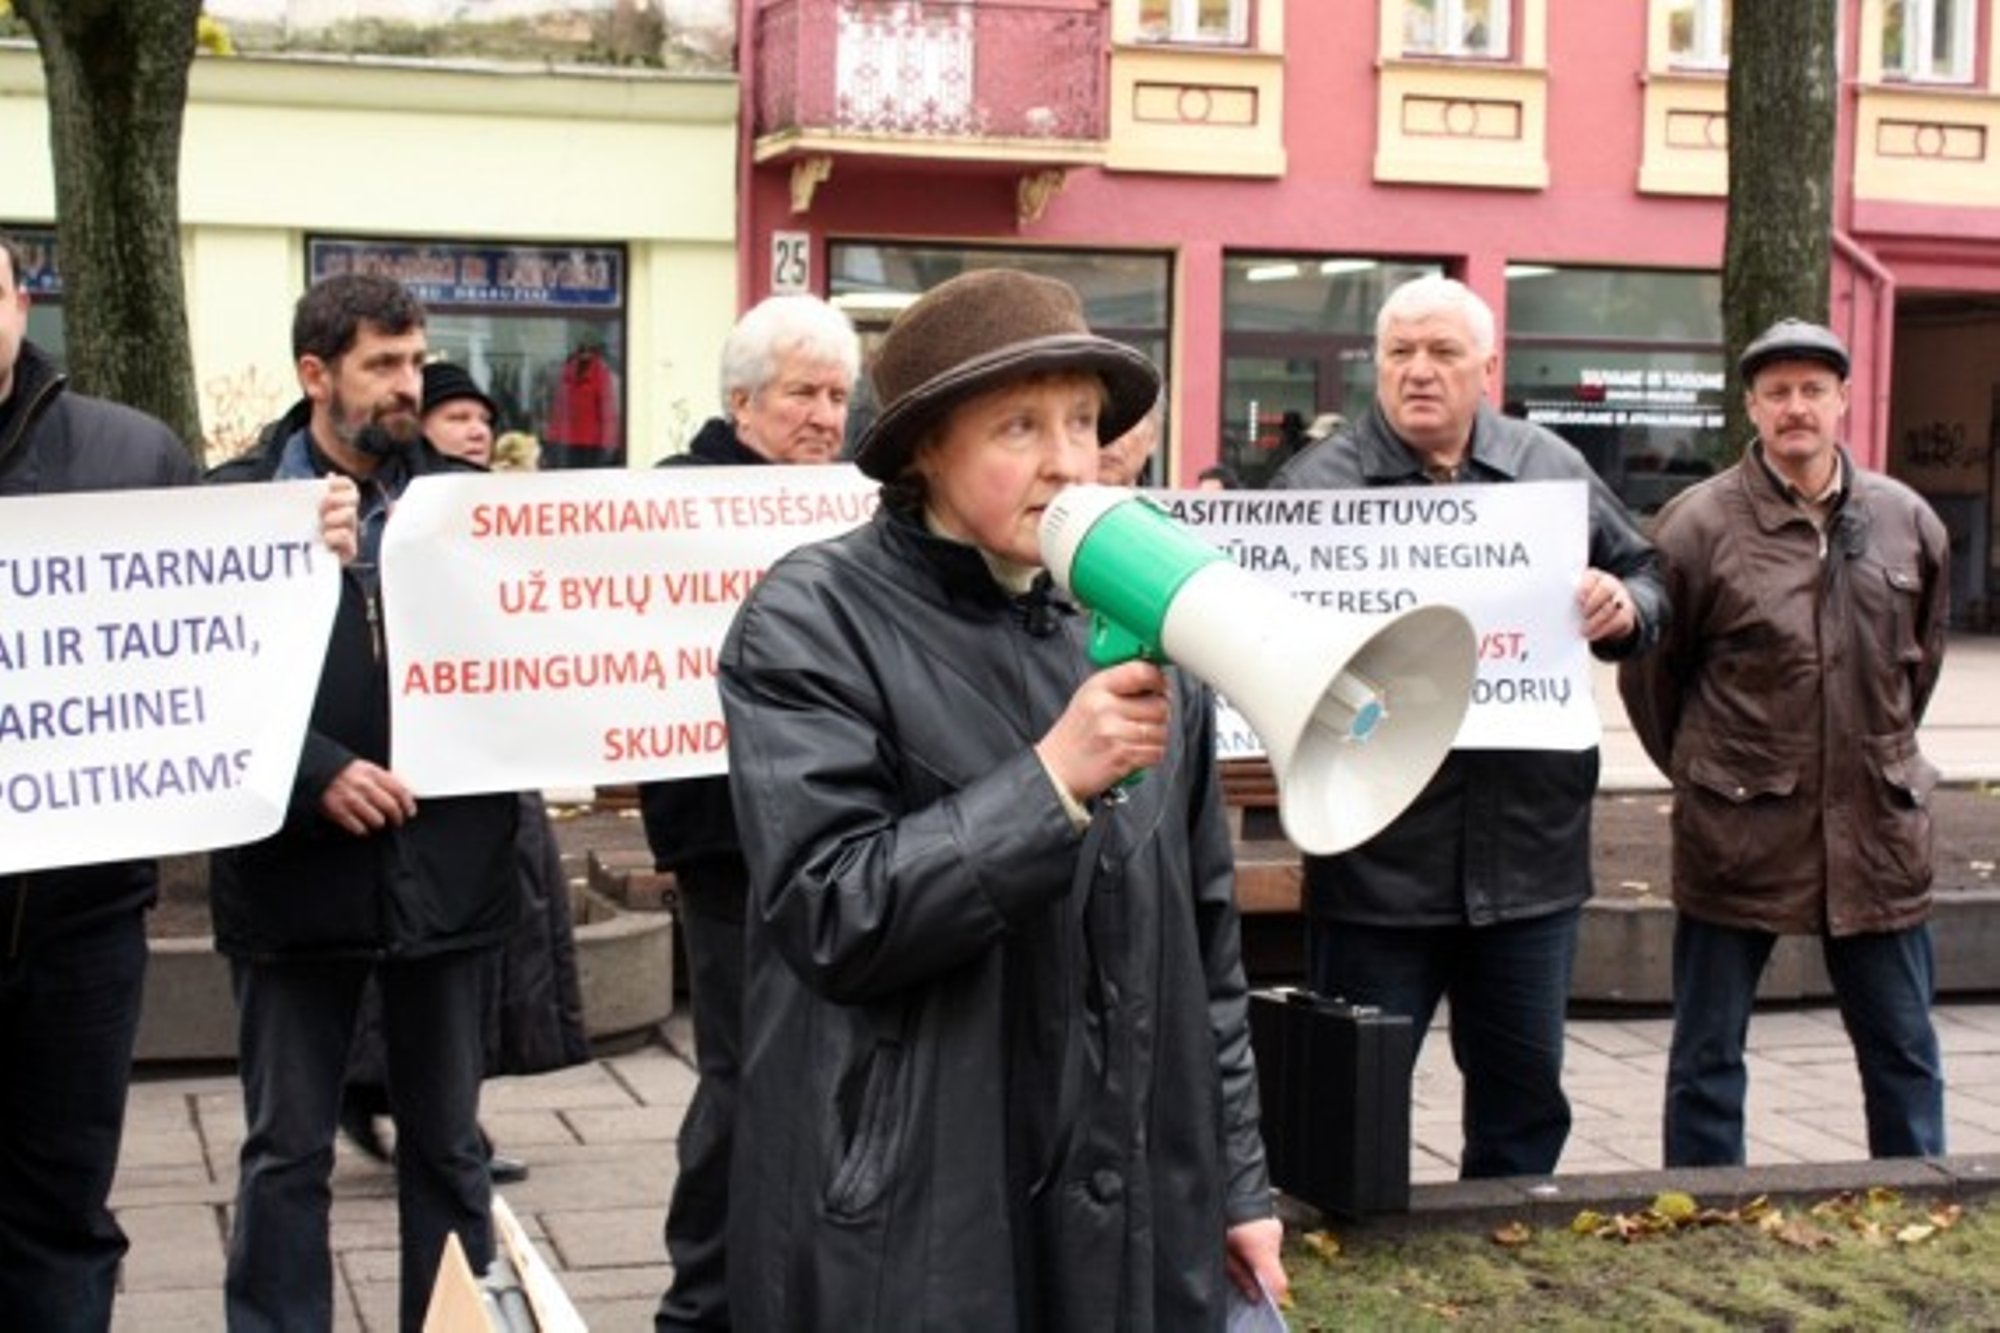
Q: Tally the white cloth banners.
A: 3